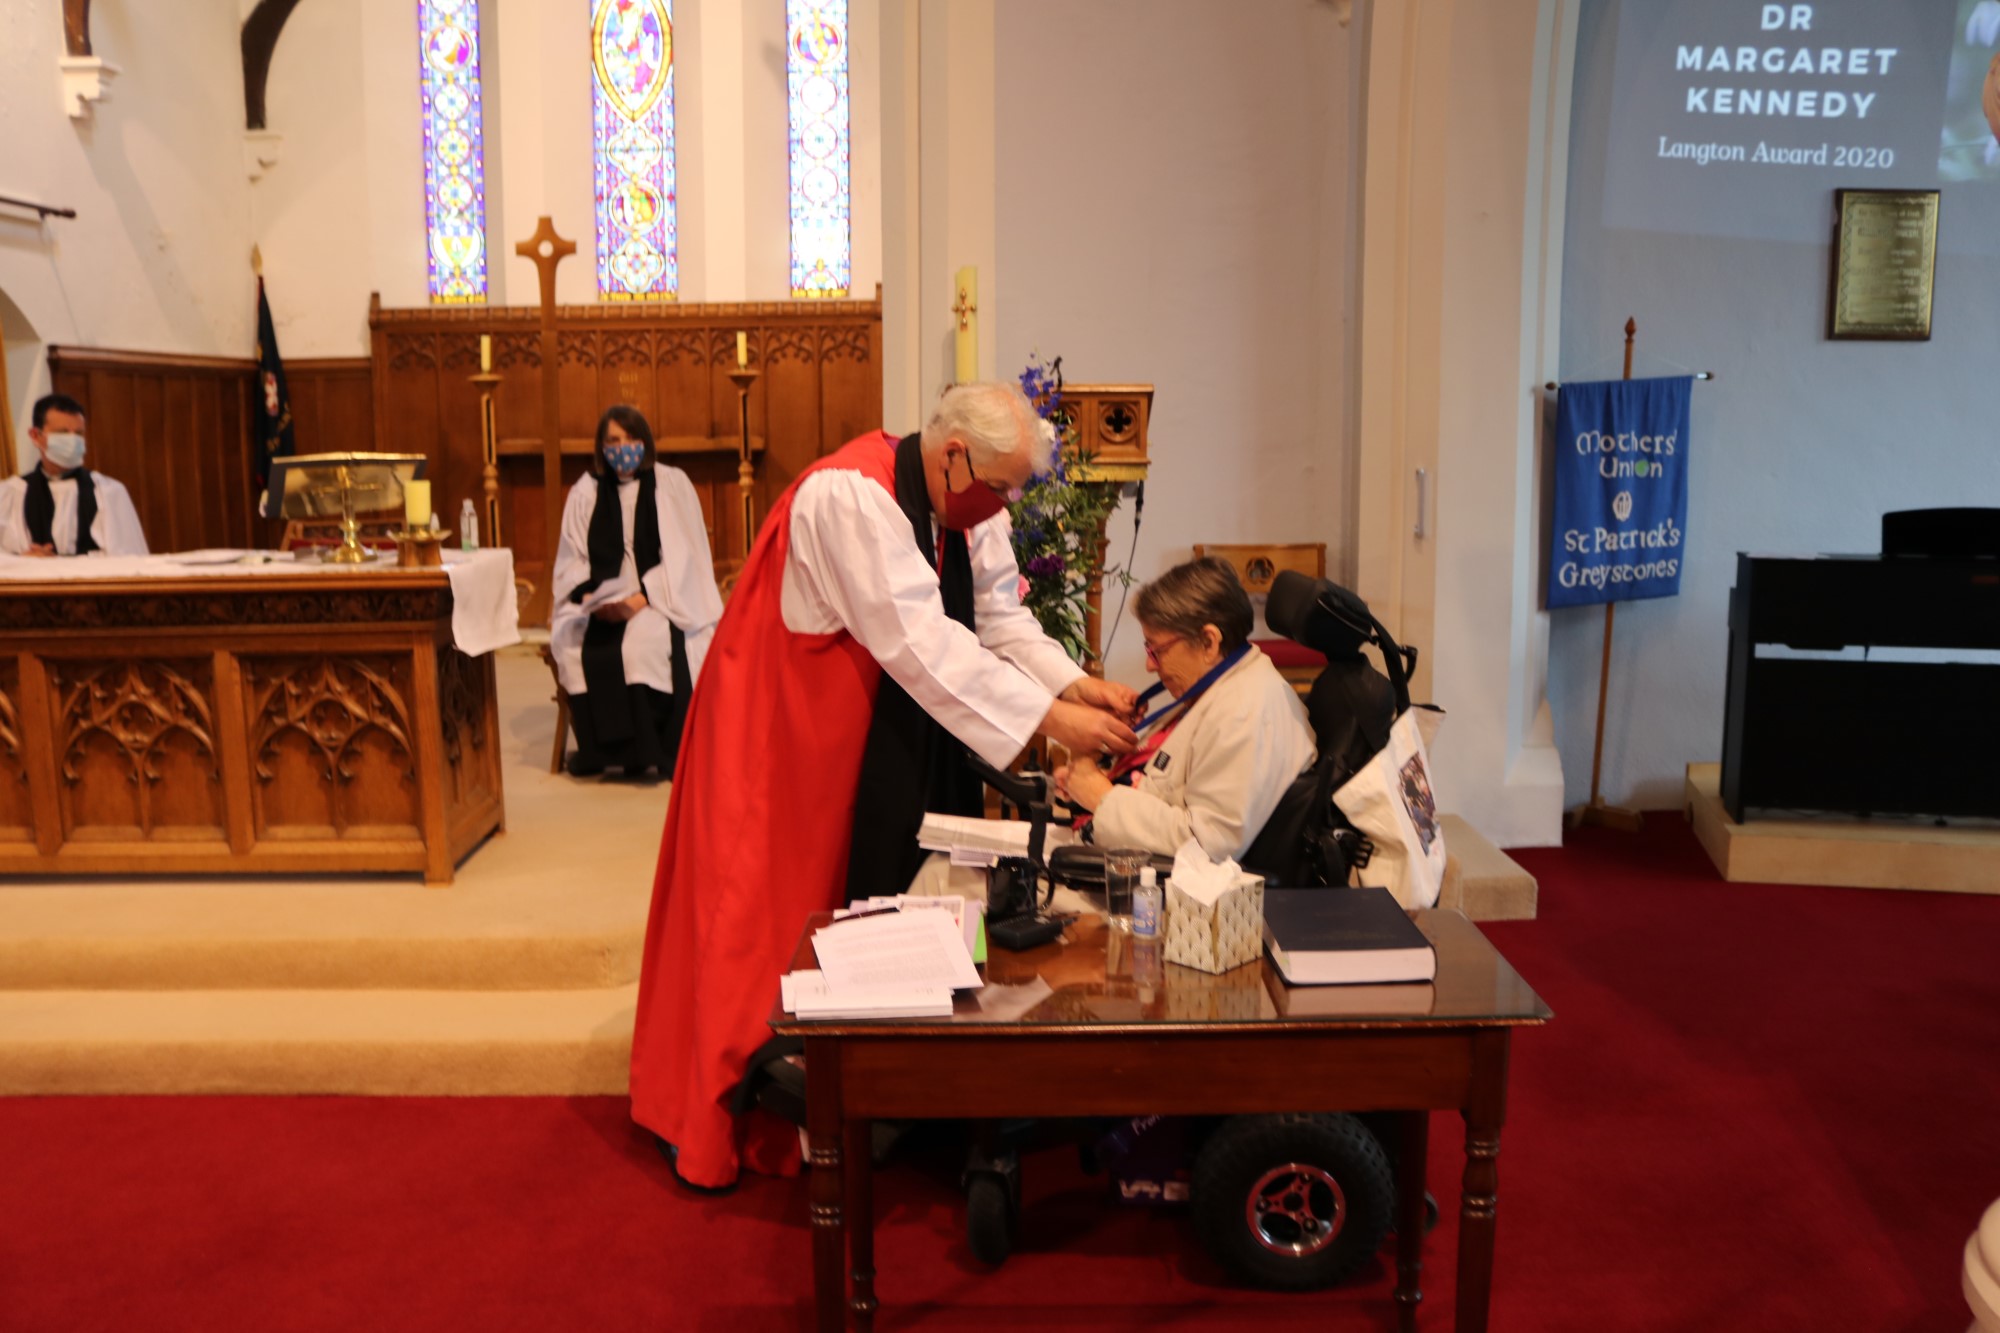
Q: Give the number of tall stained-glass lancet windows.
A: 3